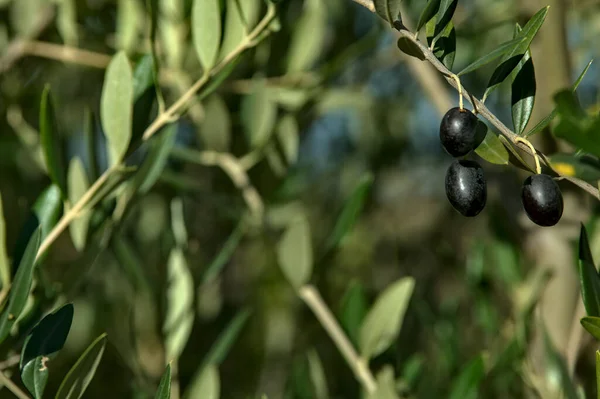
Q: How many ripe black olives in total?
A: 3